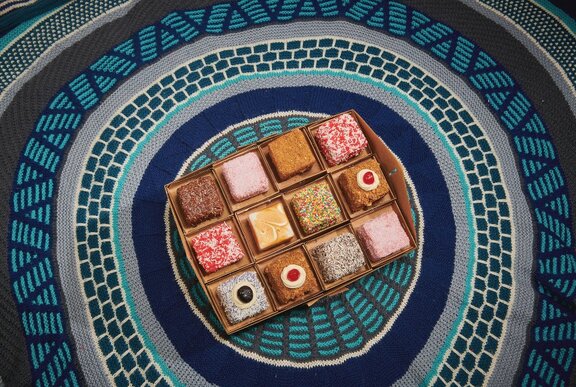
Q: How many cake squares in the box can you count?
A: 12